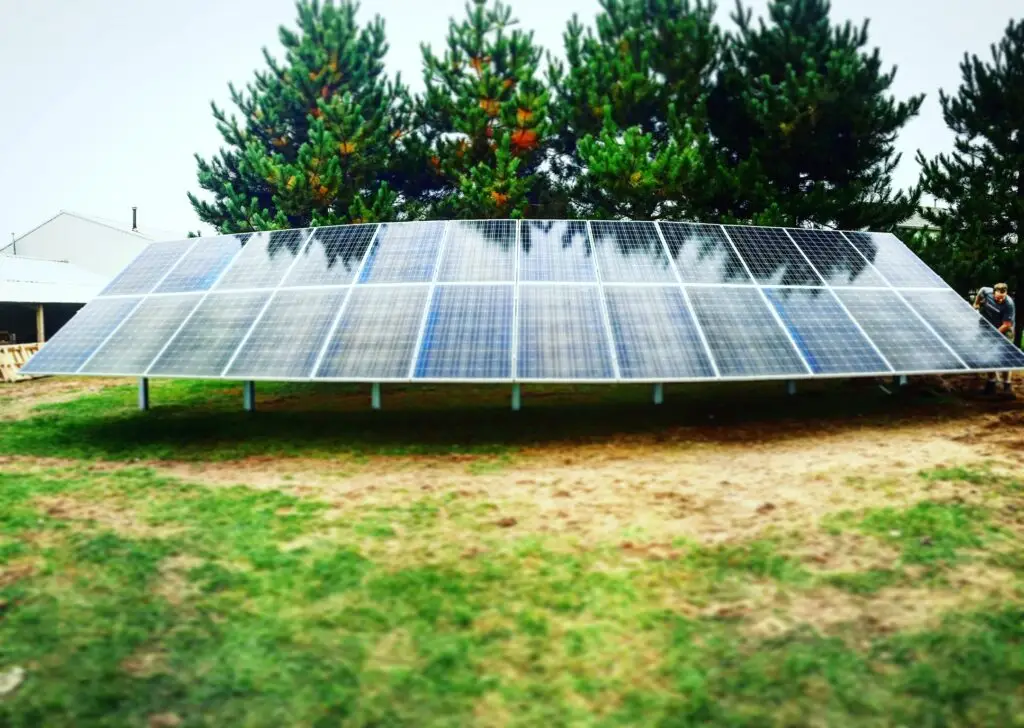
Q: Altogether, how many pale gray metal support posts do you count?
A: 7